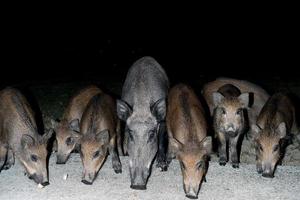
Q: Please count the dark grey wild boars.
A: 1